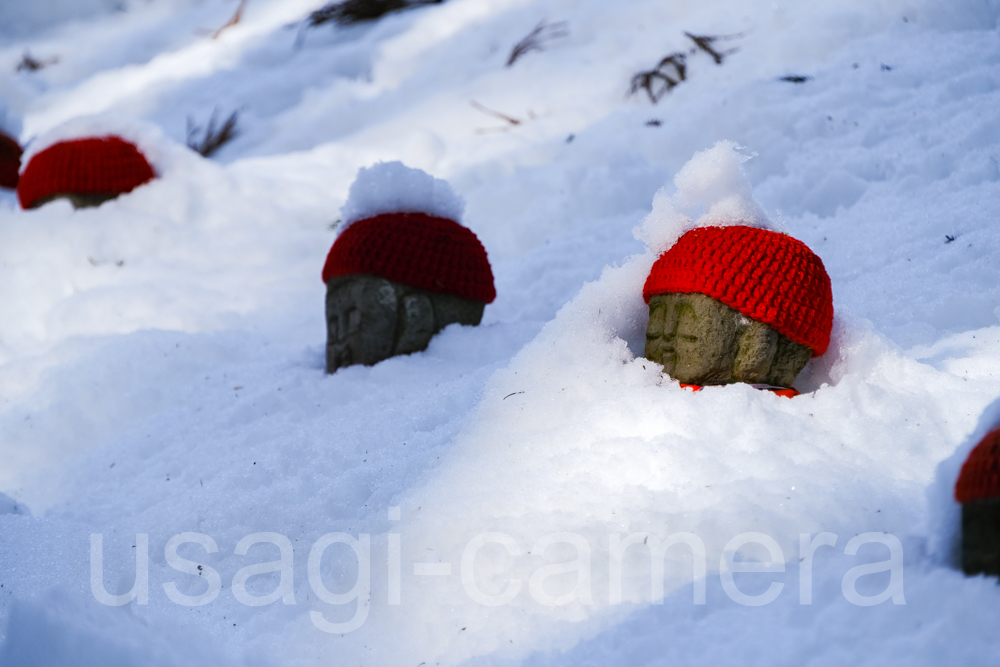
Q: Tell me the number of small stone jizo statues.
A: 5